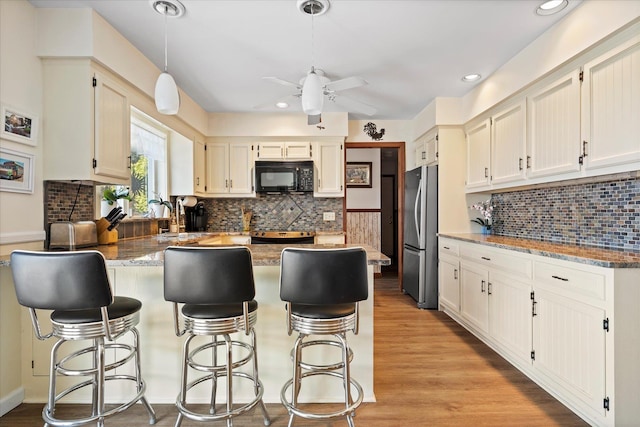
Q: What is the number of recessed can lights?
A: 3